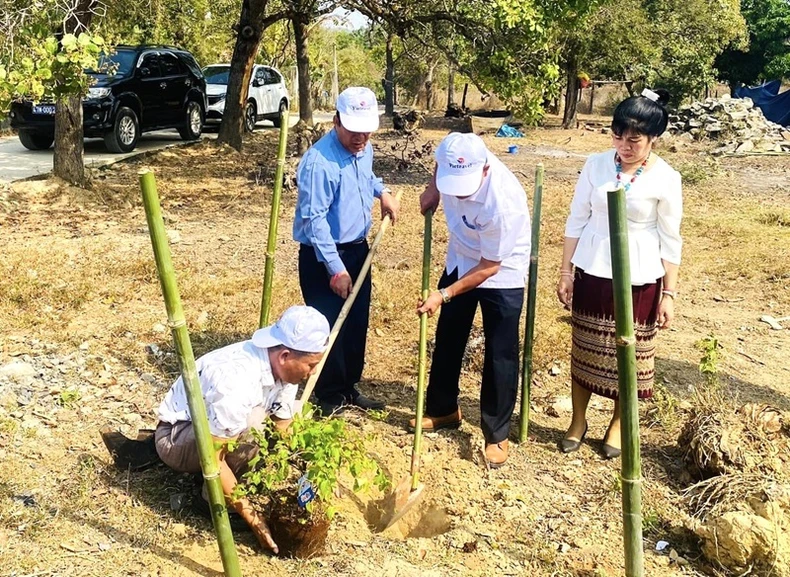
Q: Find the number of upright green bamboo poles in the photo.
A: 4